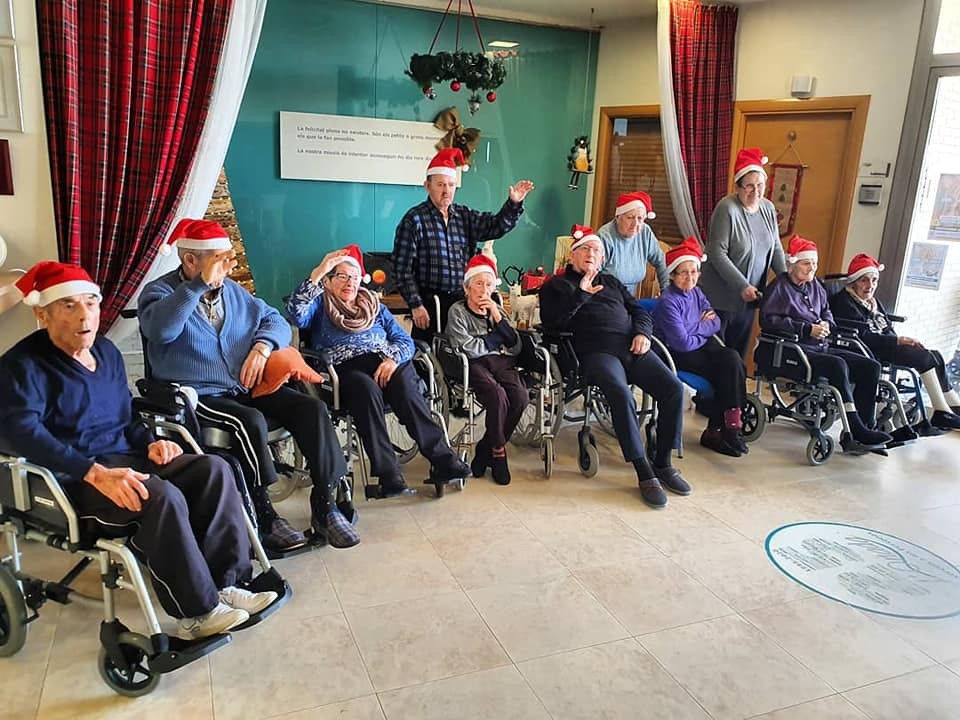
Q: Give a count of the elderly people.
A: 11